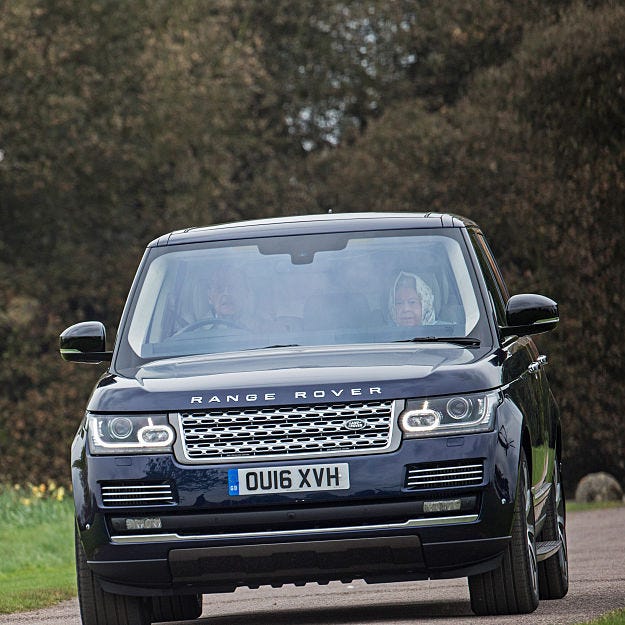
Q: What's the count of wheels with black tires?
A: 4